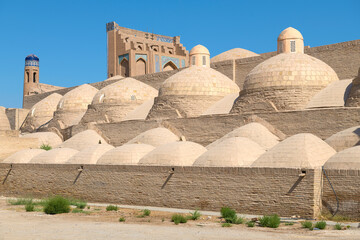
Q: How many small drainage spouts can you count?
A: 4